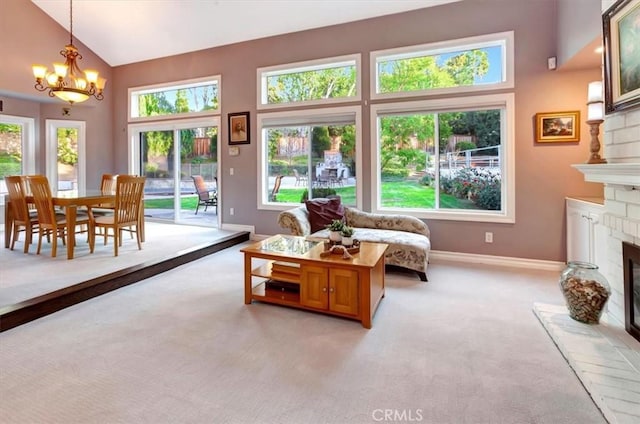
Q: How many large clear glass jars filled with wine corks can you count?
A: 1